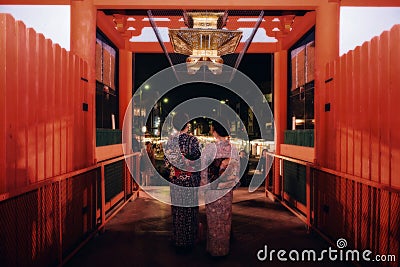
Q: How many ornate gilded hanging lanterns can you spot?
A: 1